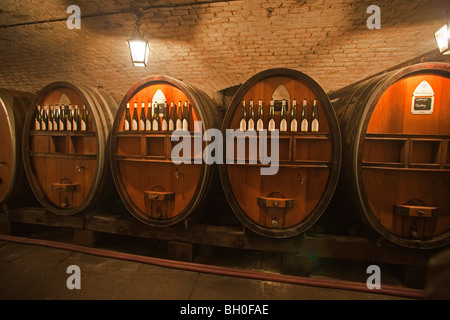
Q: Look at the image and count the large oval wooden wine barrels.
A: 5